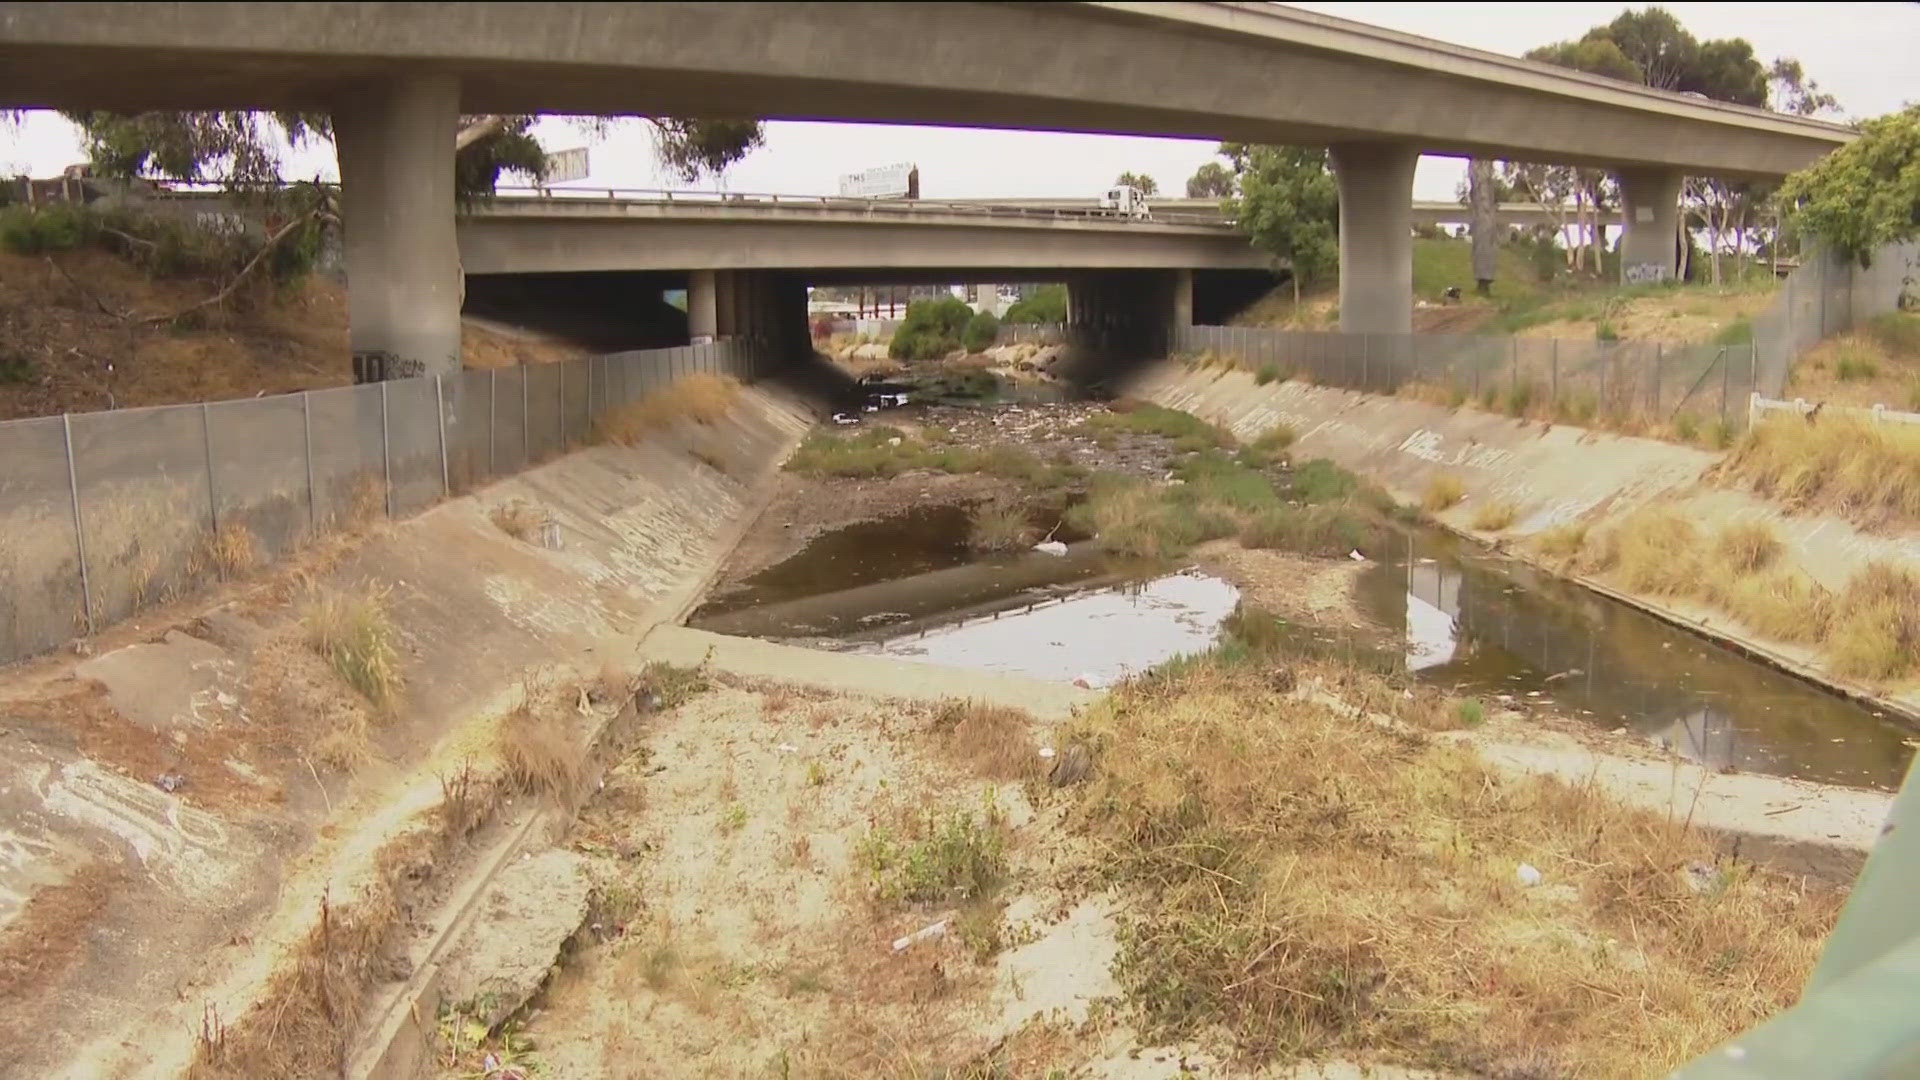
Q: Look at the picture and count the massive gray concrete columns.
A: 3